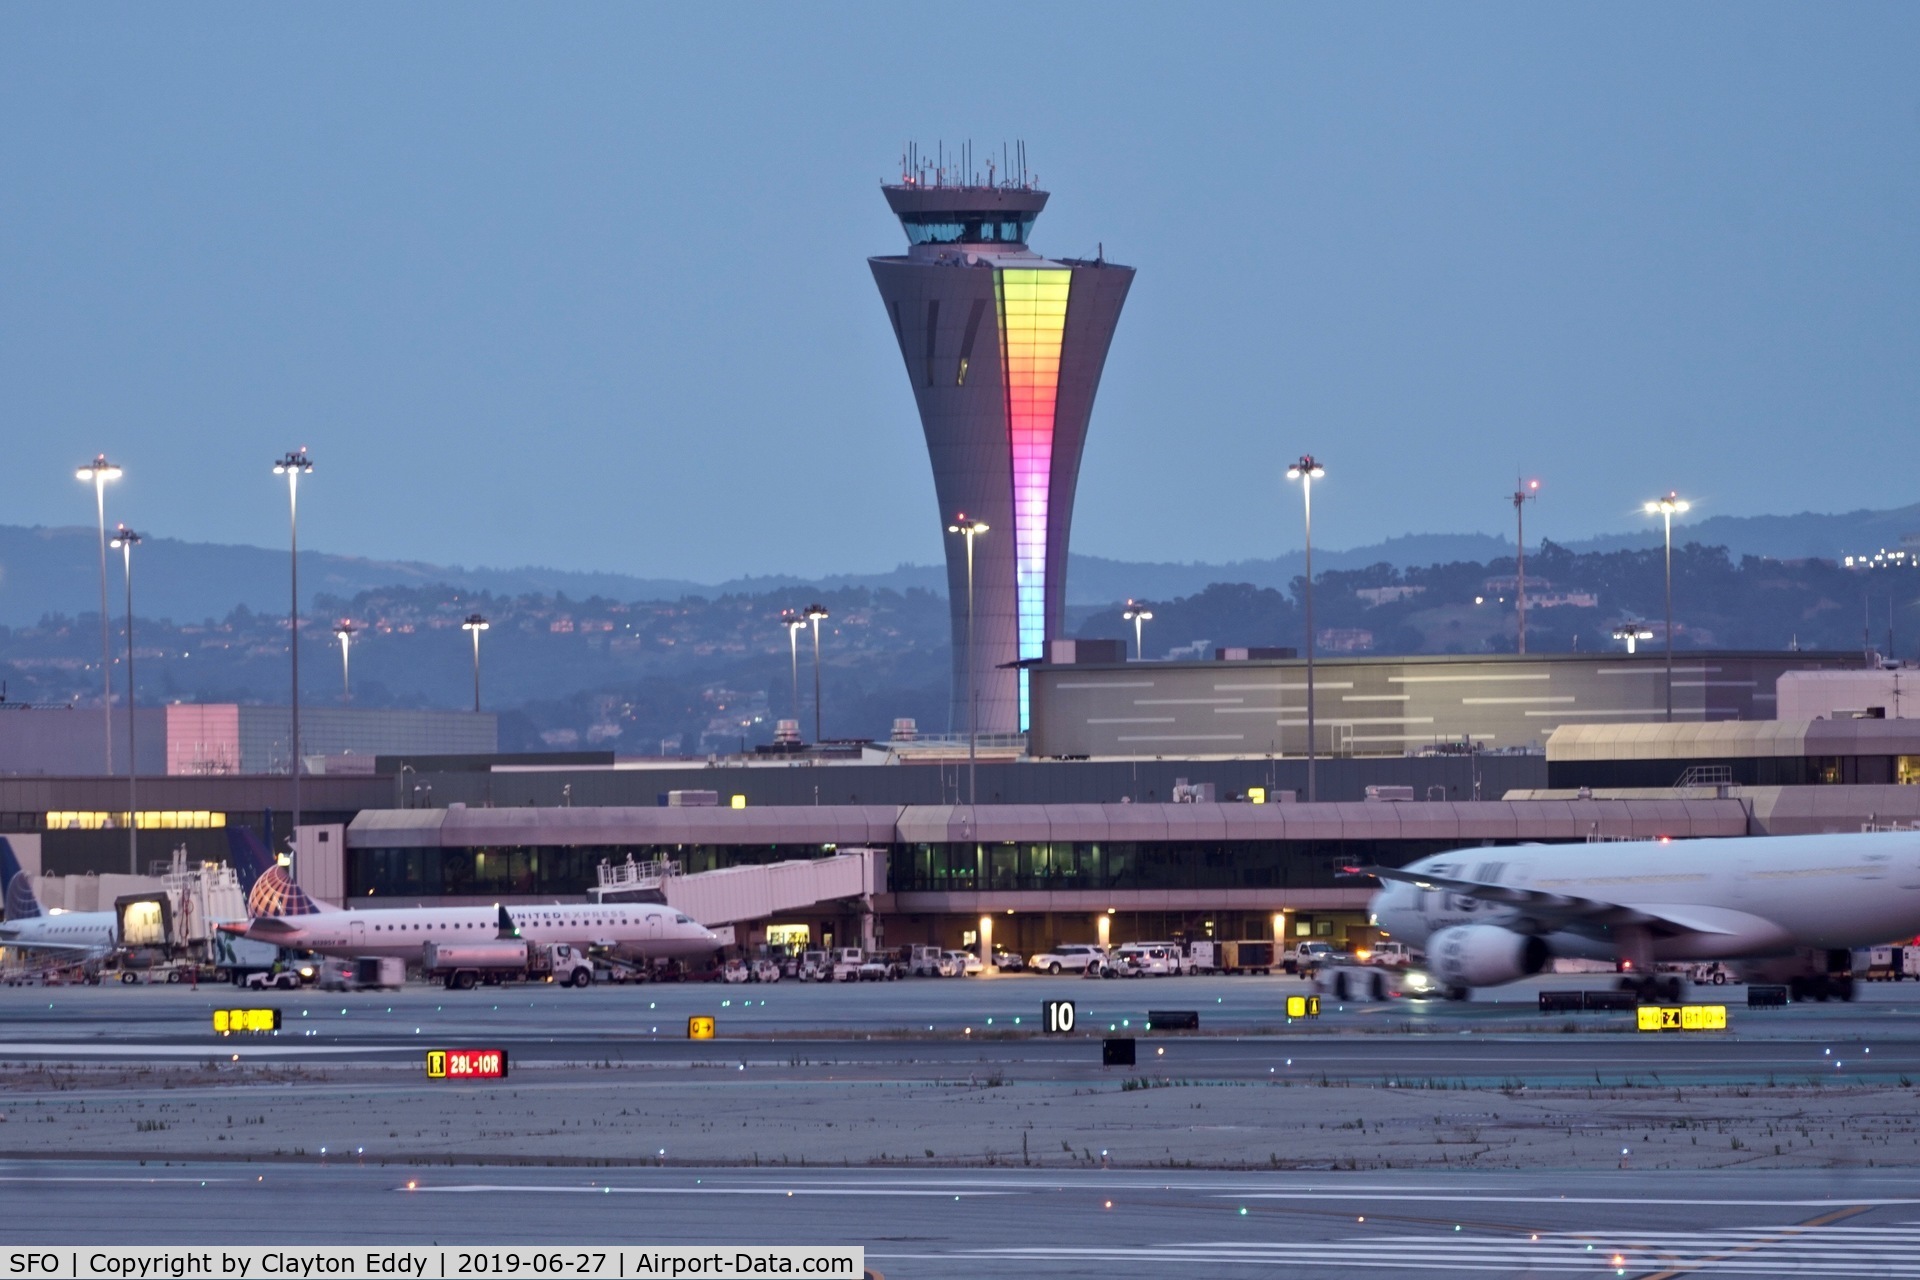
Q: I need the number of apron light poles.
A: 12